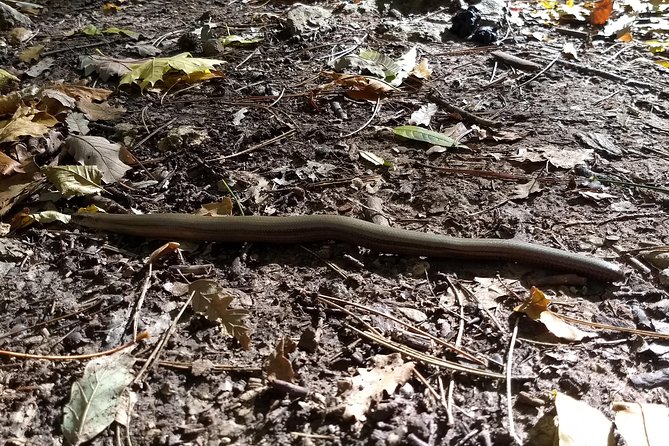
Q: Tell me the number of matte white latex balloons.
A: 0